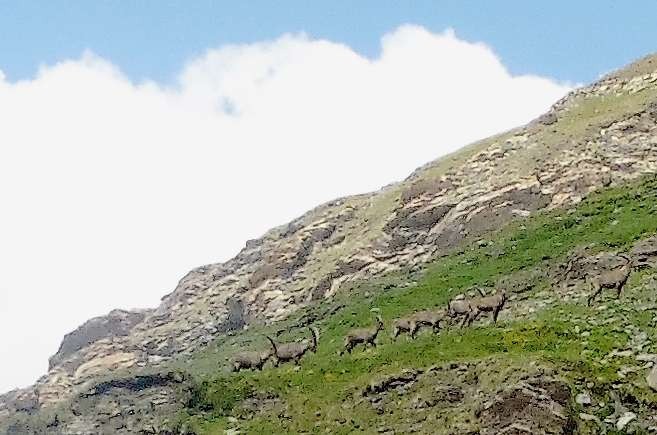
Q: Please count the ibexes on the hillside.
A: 8